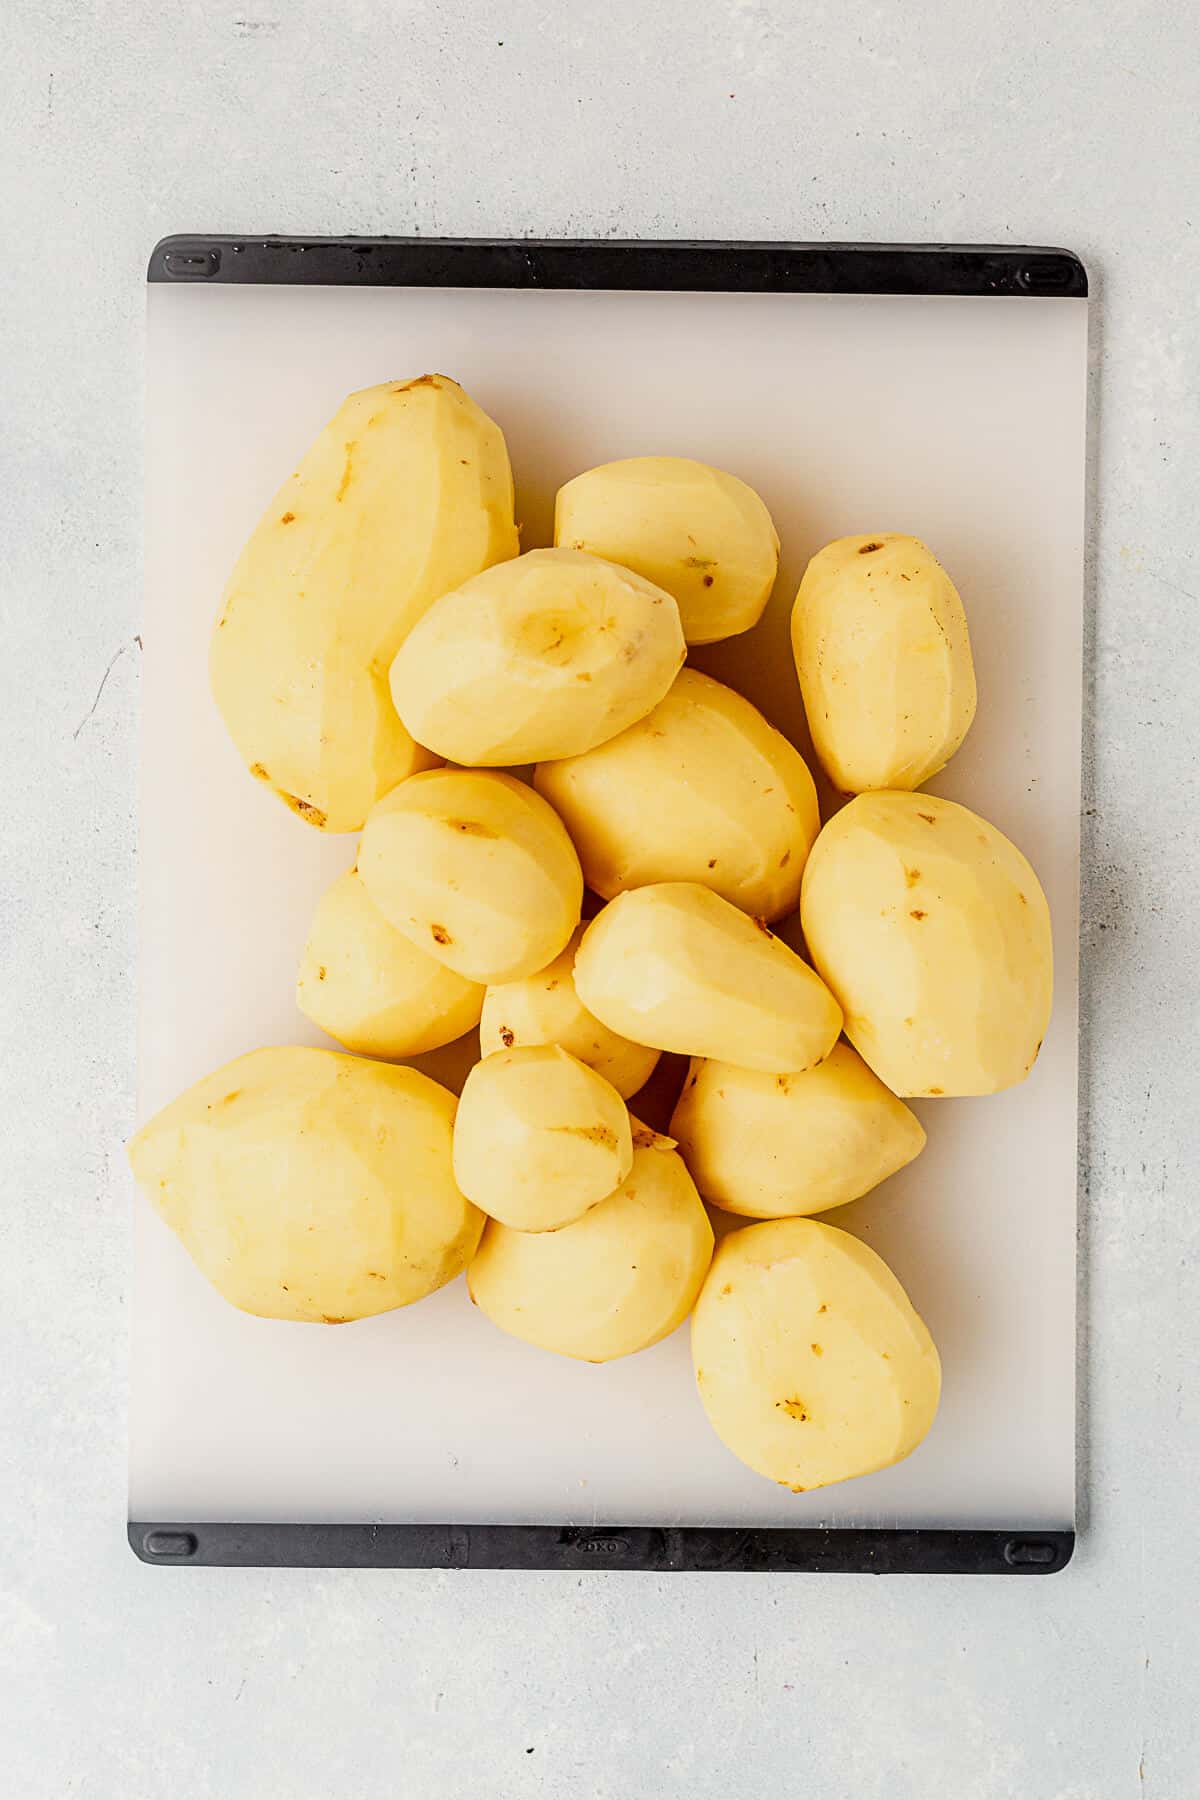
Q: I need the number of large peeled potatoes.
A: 15